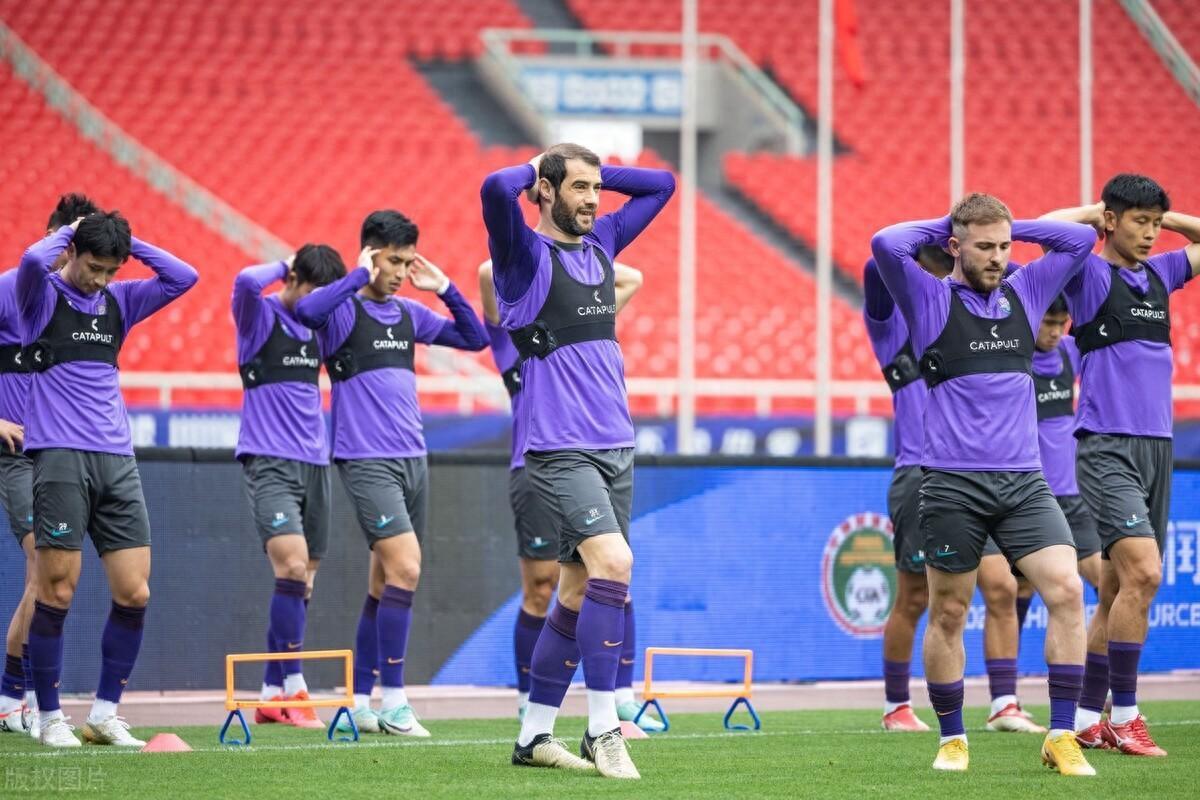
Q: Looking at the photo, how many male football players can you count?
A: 10